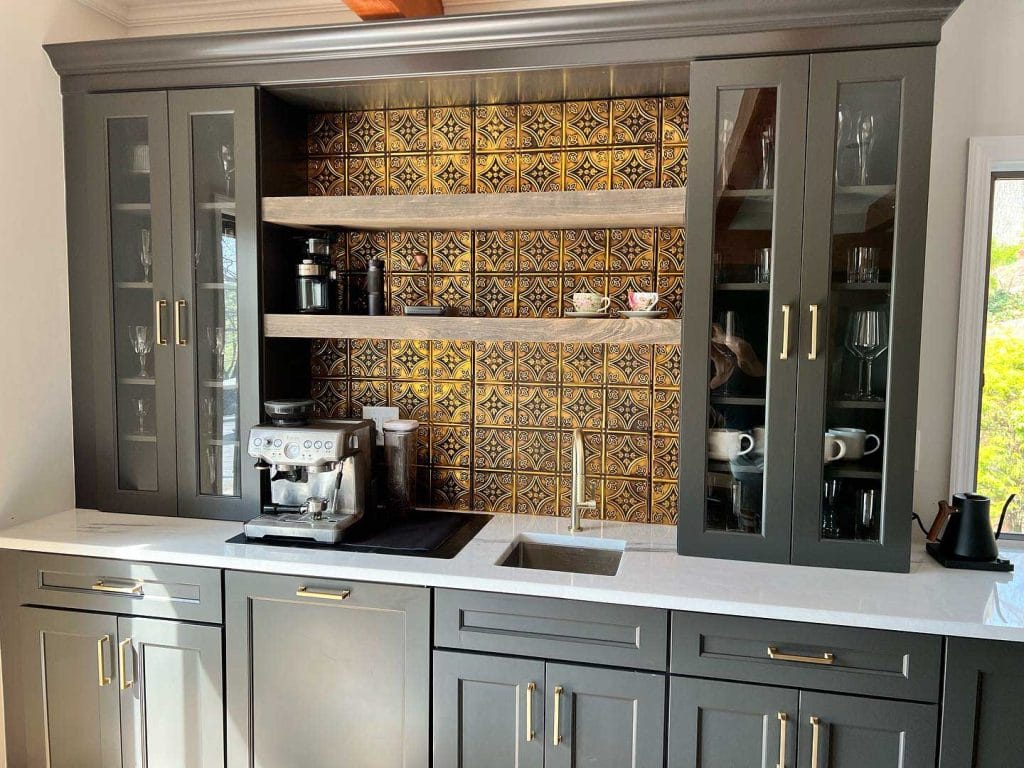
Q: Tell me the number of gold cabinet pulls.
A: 13